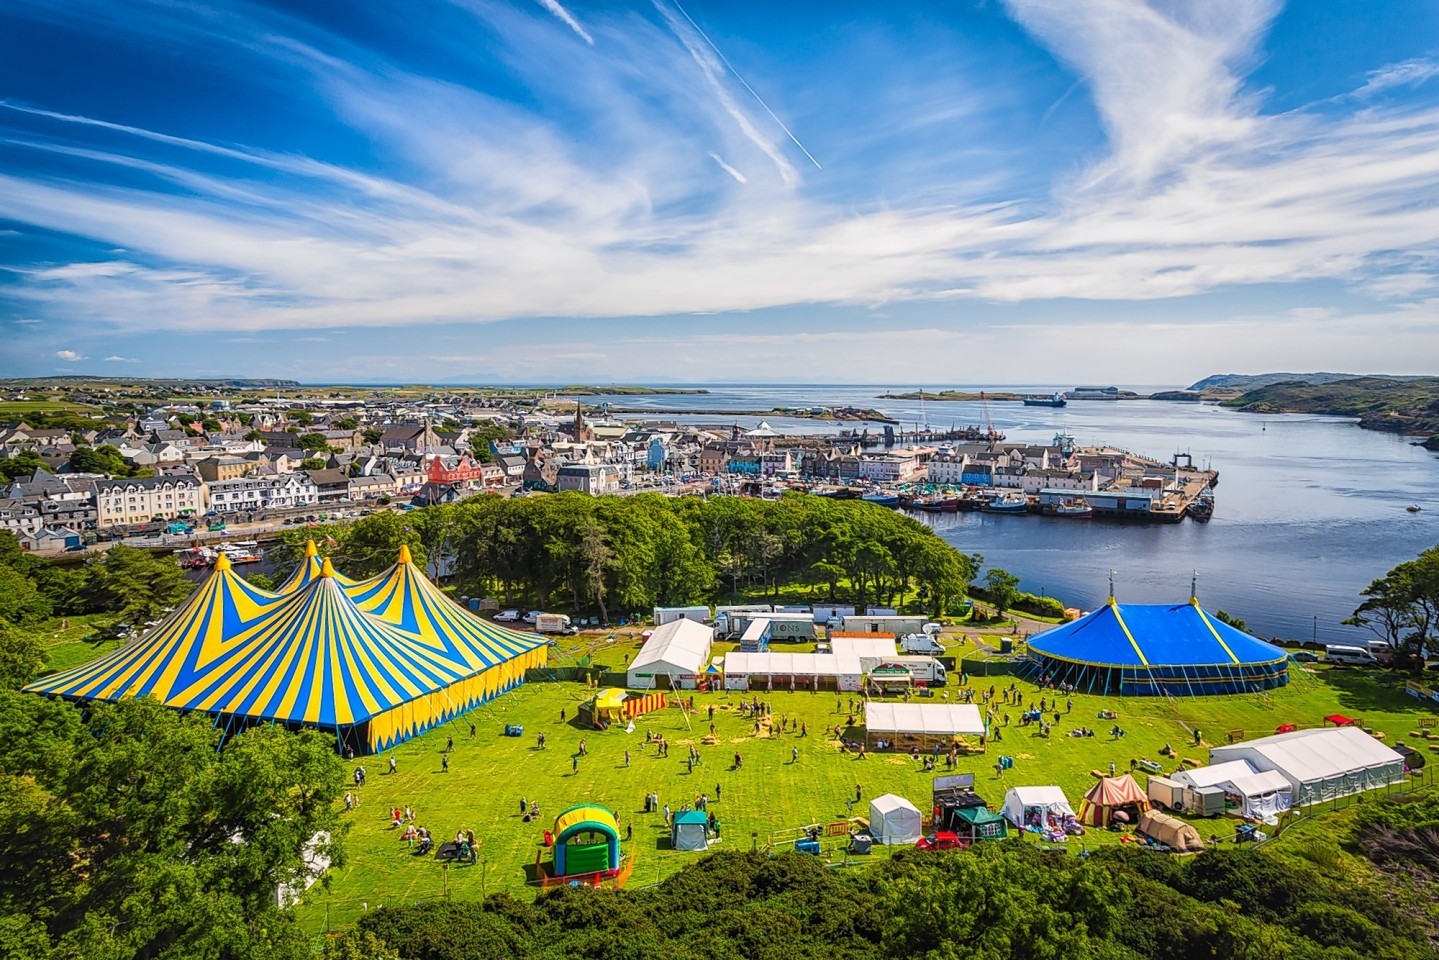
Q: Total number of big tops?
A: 2